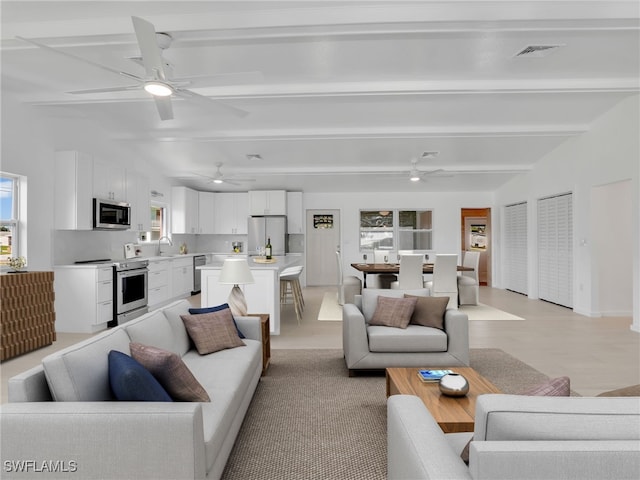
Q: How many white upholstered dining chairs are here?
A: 6